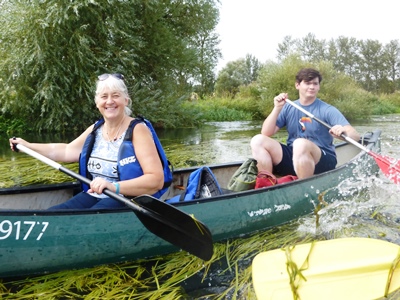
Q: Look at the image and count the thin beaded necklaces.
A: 1